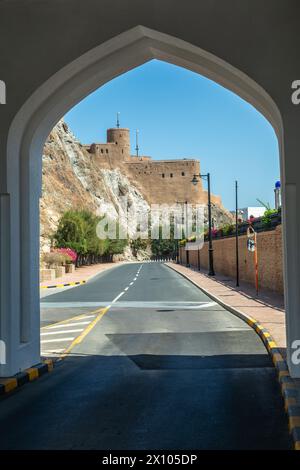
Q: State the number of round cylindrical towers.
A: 1